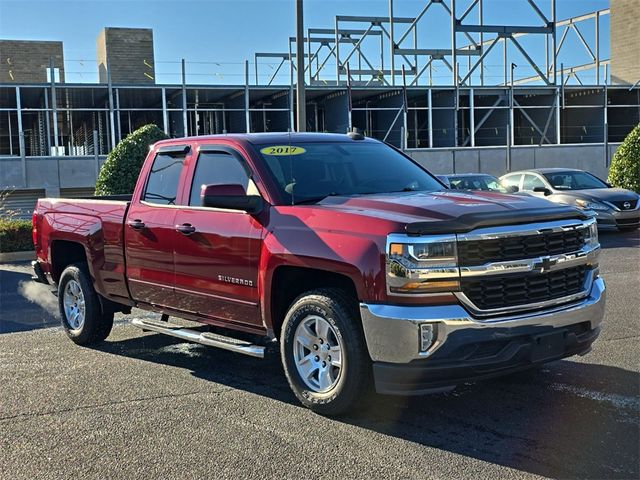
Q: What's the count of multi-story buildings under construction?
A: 1